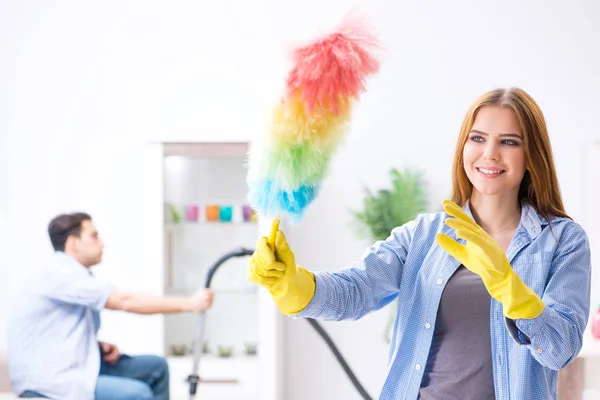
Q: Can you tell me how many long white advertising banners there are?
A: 0